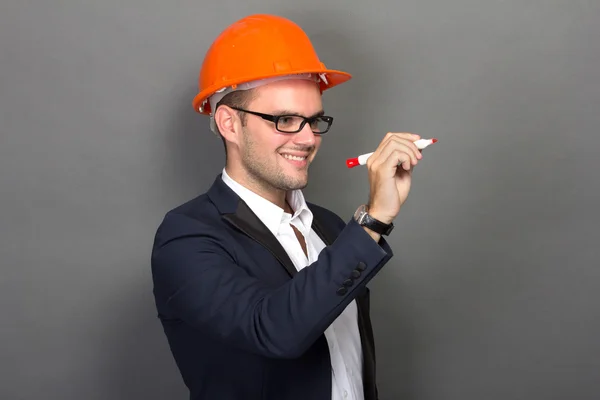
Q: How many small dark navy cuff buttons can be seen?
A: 4